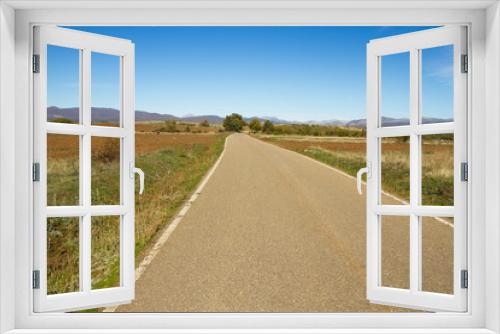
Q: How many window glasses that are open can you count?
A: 2